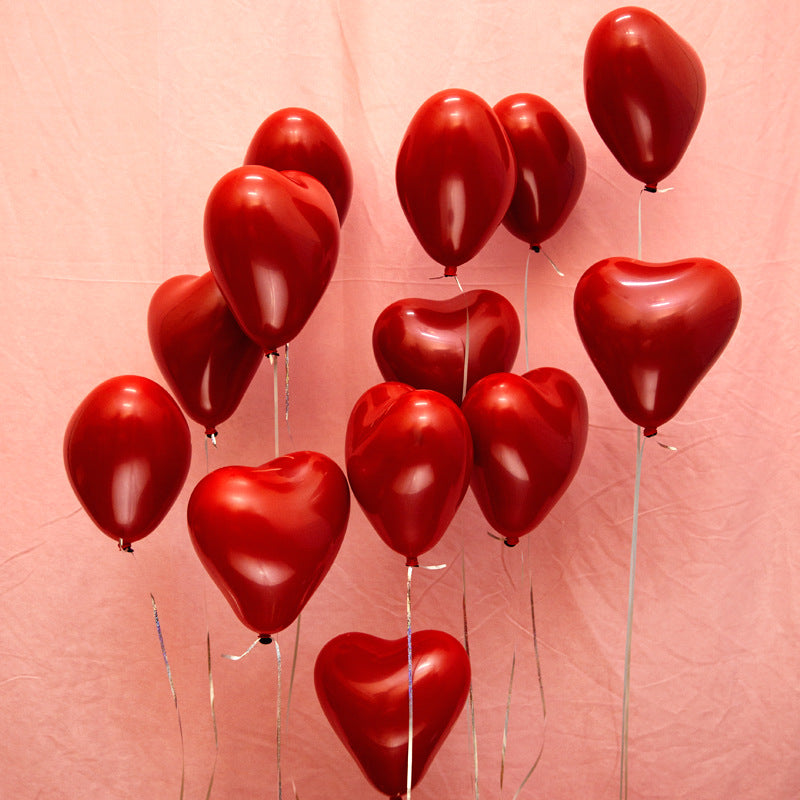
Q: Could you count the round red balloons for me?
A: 5